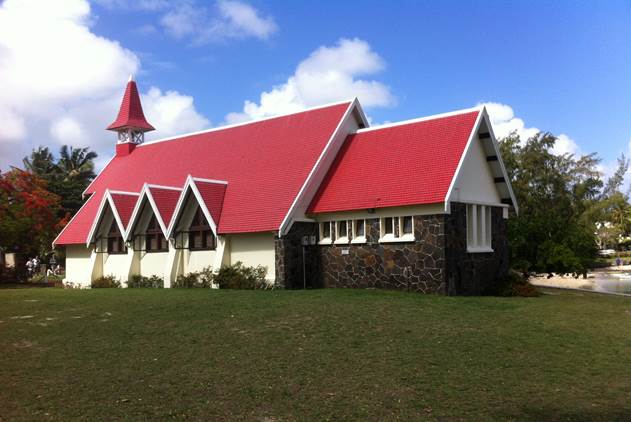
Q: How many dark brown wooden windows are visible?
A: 3